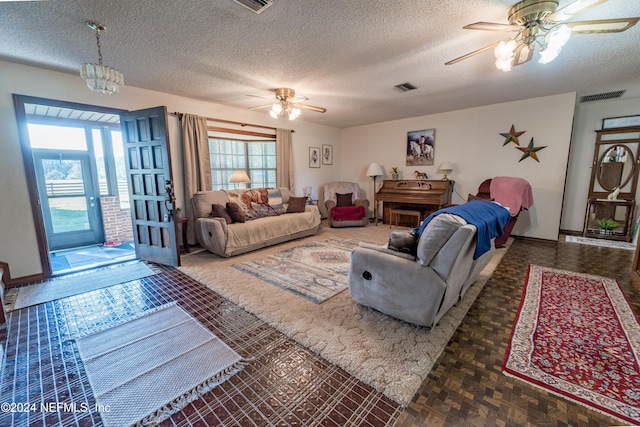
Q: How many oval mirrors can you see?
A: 1